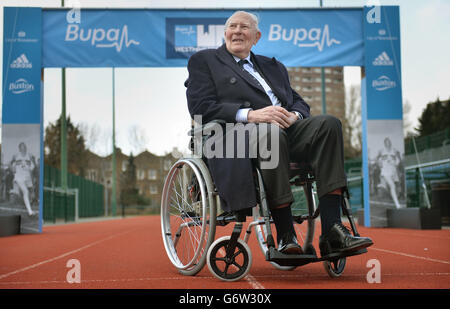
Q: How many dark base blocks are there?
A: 2